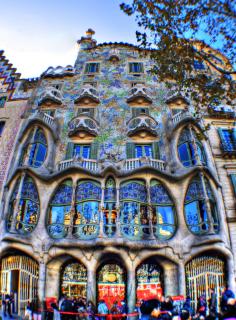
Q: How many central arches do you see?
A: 3